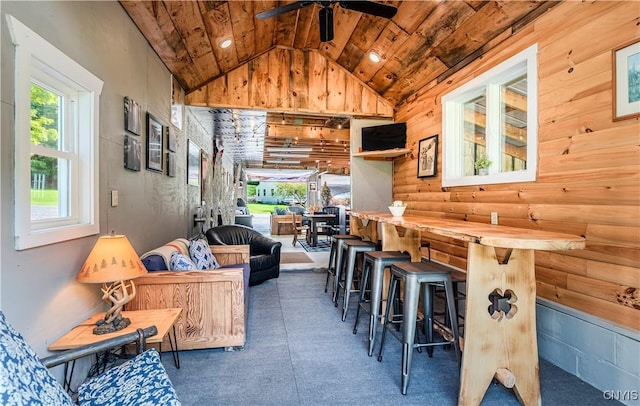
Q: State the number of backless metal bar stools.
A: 4